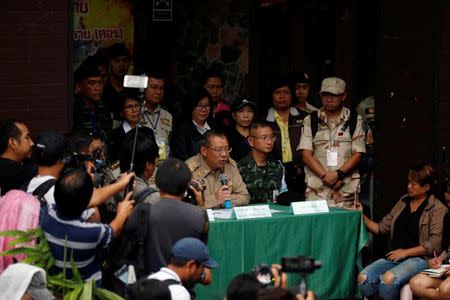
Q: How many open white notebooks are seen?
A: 1